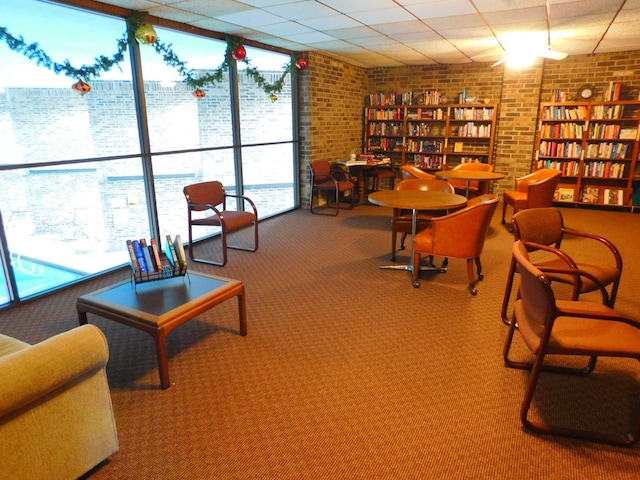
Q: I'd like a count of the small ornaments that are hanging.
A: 3